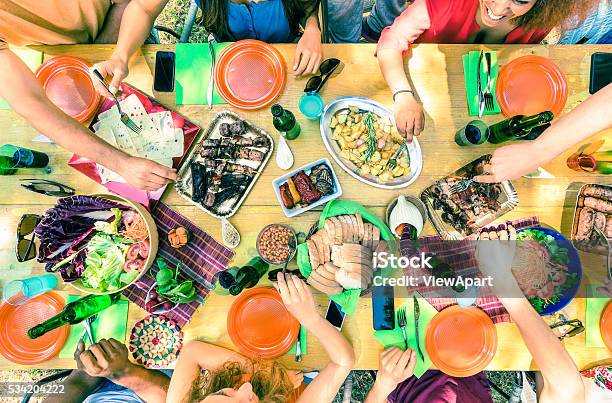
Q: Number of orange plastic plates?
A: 7